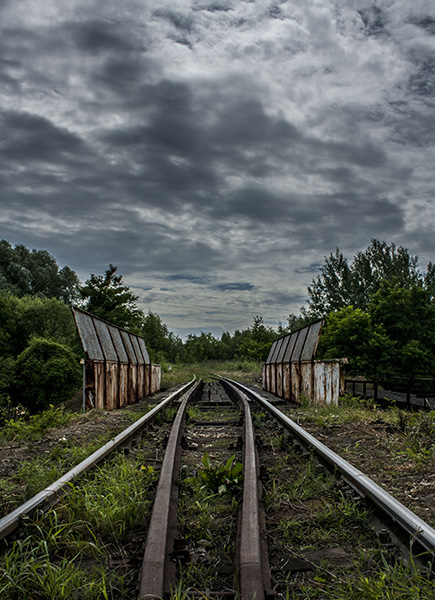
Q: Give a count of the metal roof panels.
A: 12